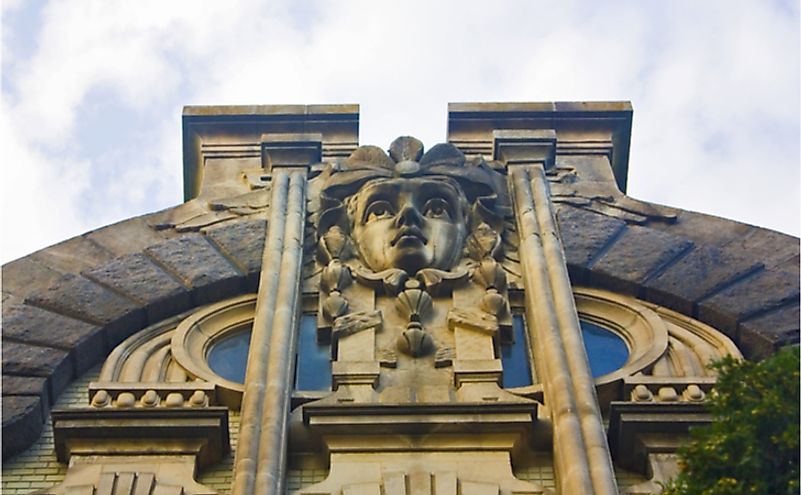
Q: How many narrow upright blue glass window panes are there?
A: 2